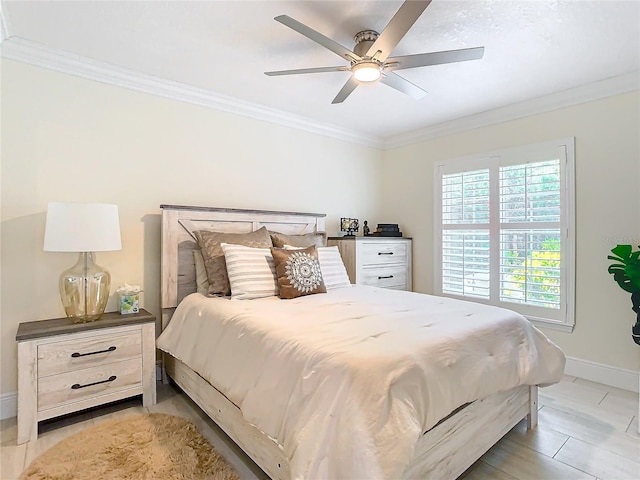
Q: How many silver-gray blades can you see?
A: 6